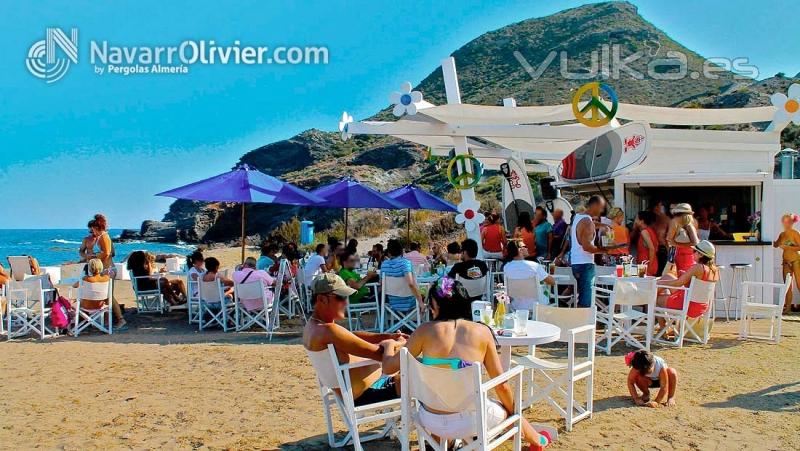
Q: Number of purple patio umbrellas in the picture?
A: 3